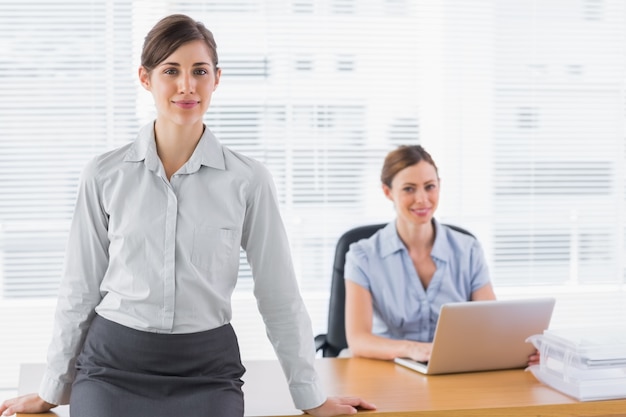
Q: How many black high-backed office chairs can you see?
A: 1